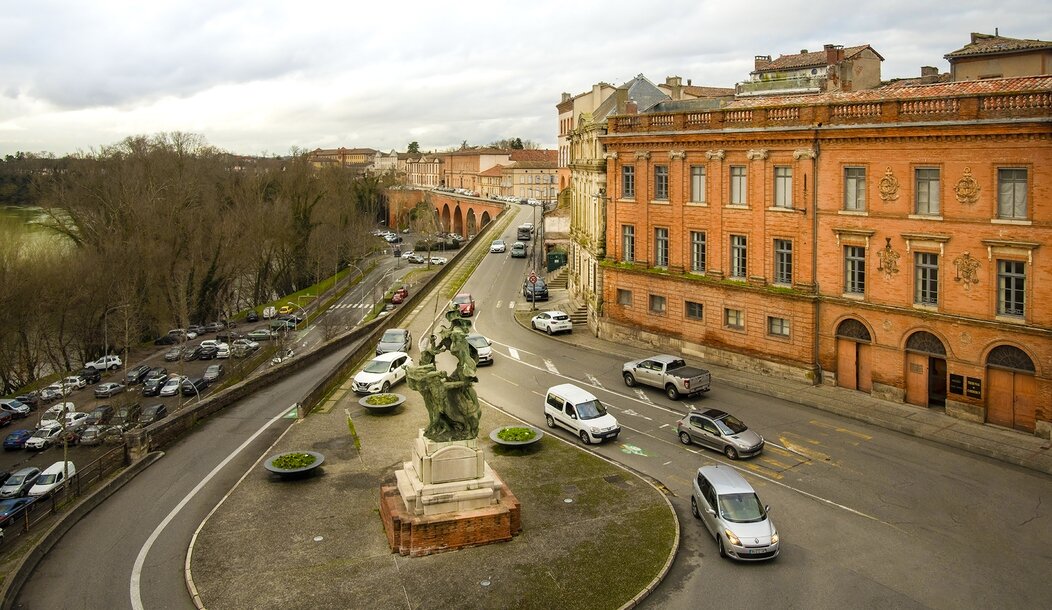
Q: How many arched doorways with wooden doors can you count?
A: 3